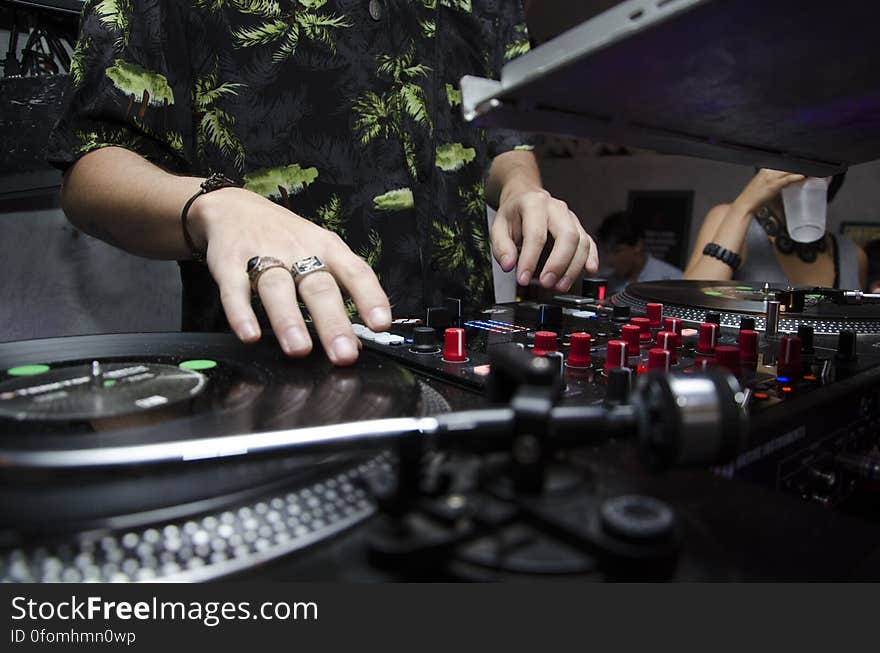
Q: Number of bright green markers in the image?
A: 2